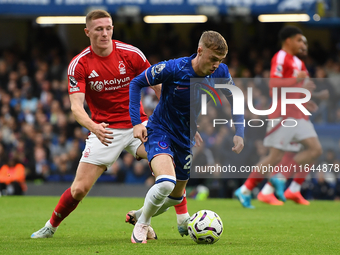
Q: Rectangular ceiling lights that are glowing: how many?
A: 3